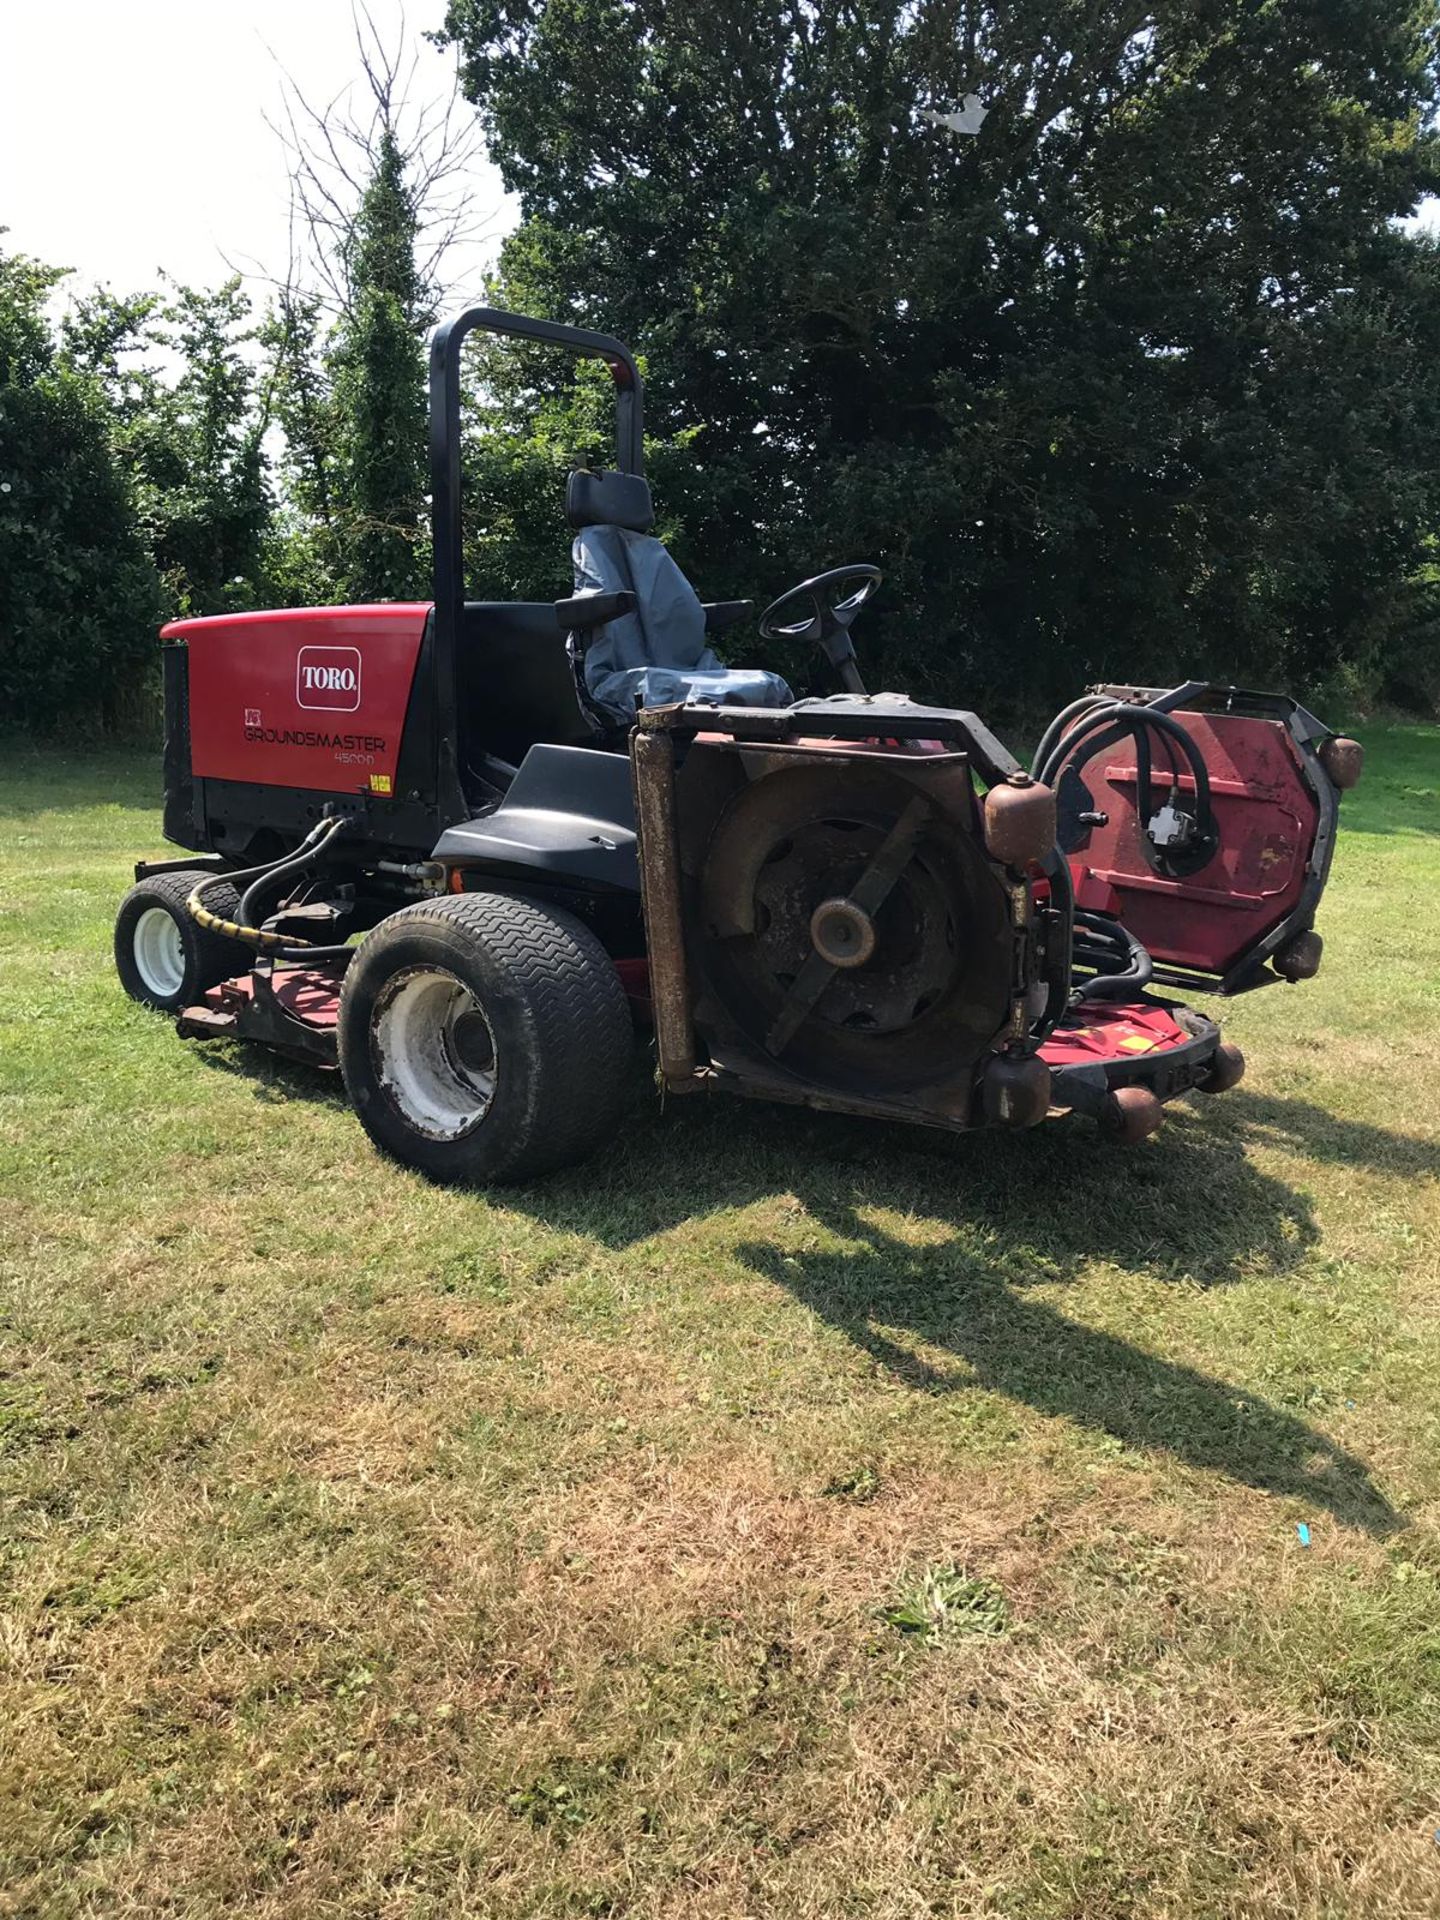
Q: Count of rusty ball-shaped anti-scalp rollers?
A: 6